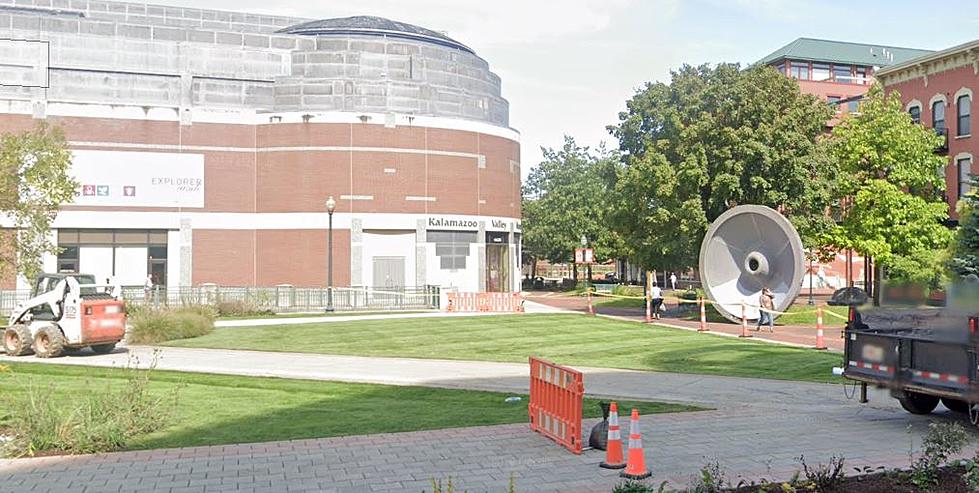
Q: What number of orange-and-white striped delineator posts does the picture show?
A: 5